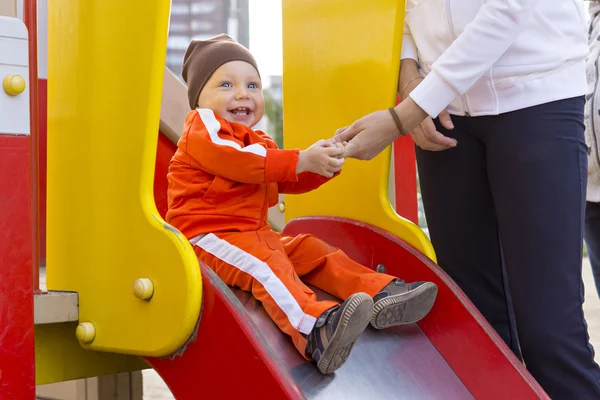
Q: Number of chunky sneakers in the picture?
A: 2